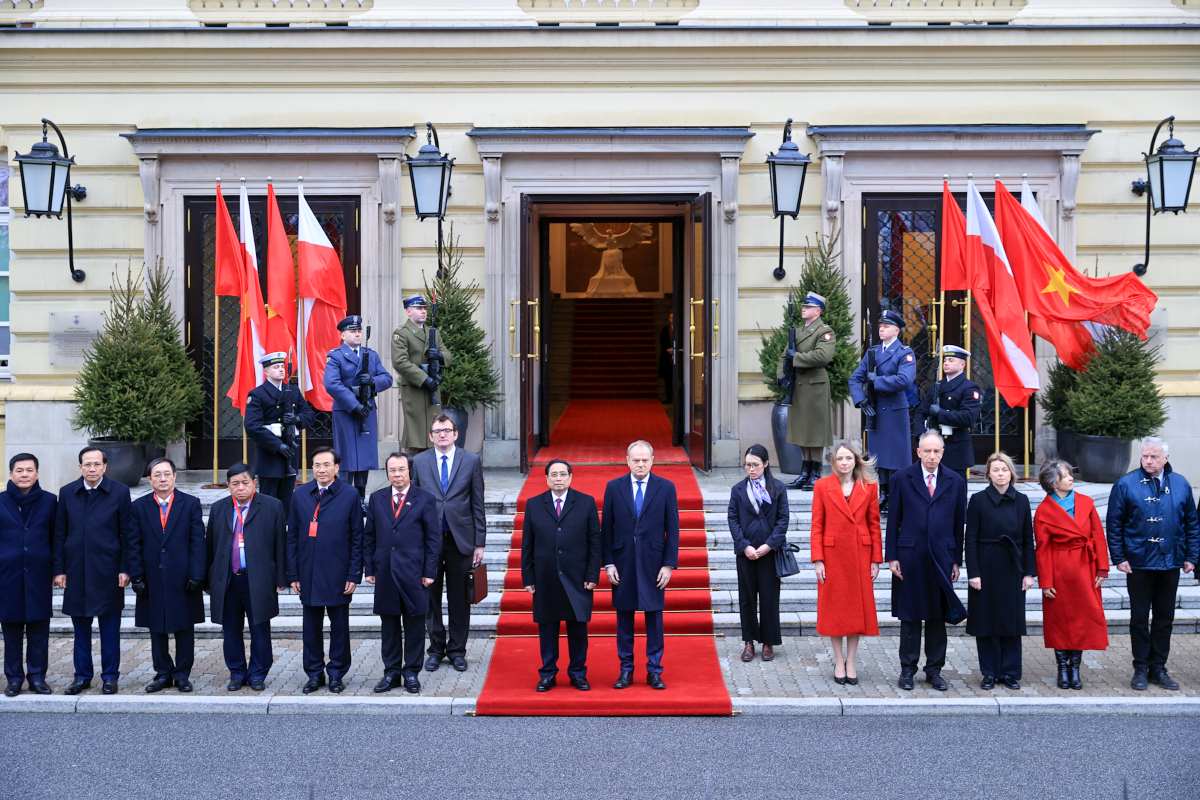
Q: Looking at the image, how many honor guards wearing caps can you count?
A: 6